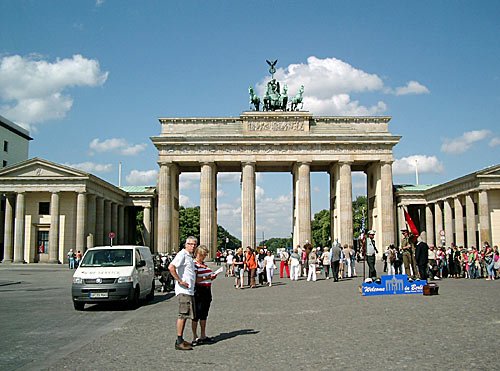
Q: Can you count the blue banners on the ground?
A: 1